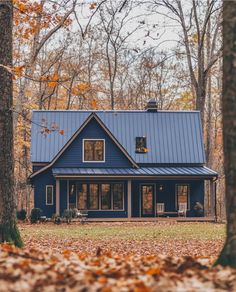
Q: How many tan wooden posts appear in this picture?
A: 3